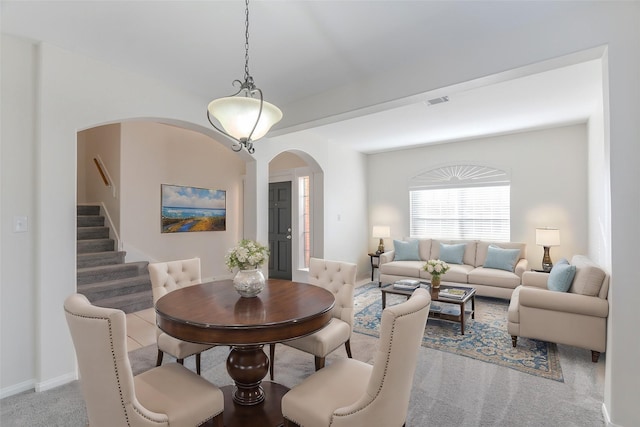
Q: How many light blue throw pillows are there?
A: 4